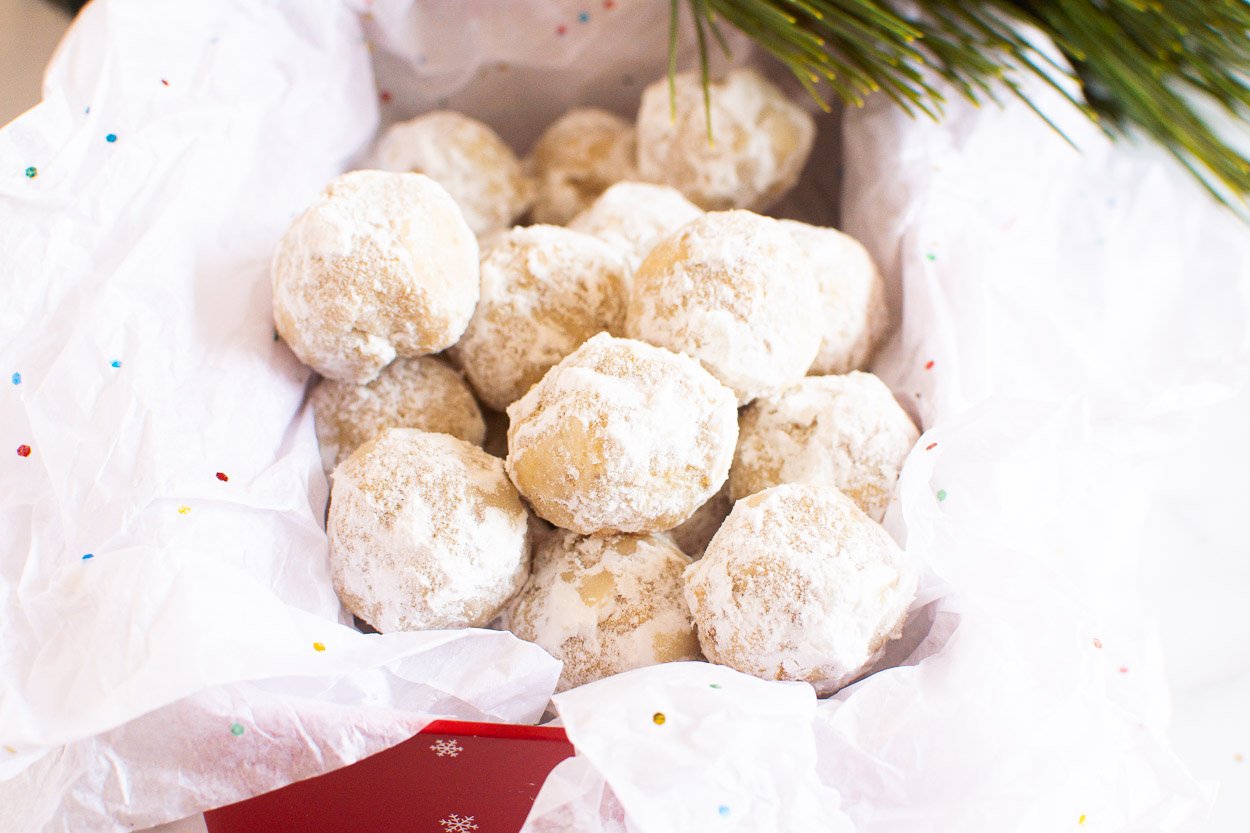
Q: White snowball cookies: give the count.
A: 14